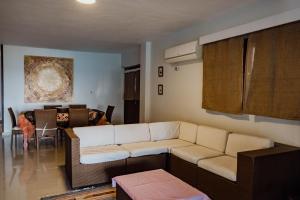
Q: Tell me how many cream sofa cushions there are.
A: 11